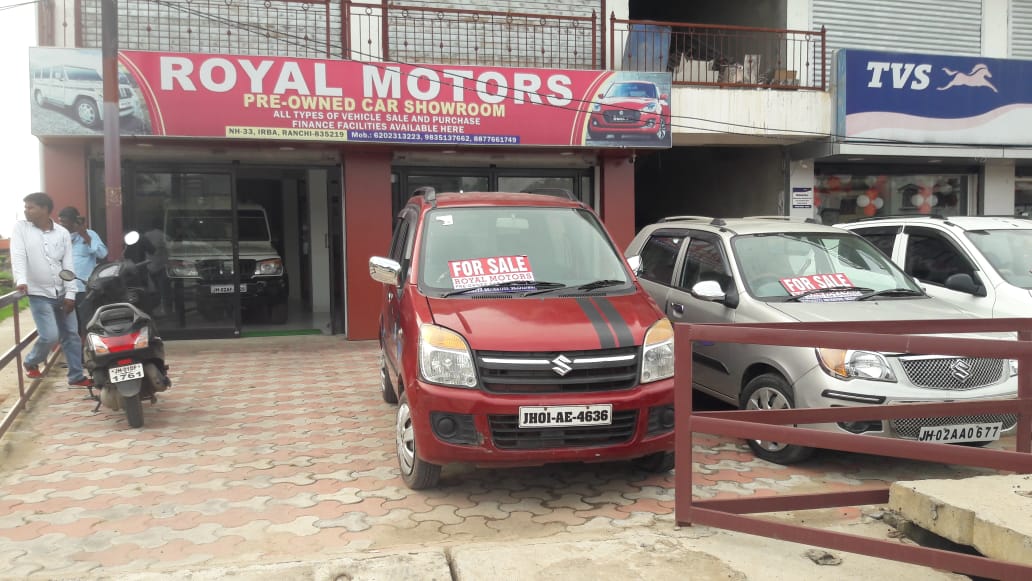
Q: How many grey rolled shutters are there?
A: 4